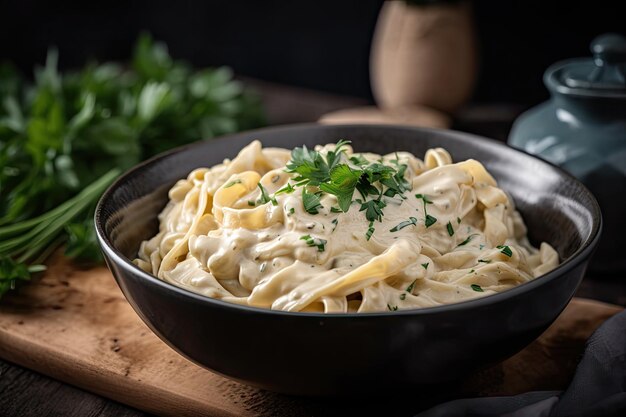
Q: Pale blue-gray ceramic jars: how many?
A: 1